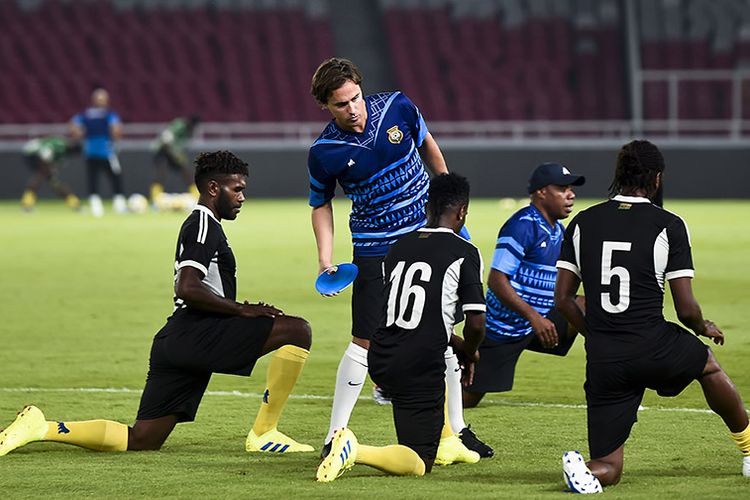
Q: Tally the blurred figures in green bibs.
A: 2